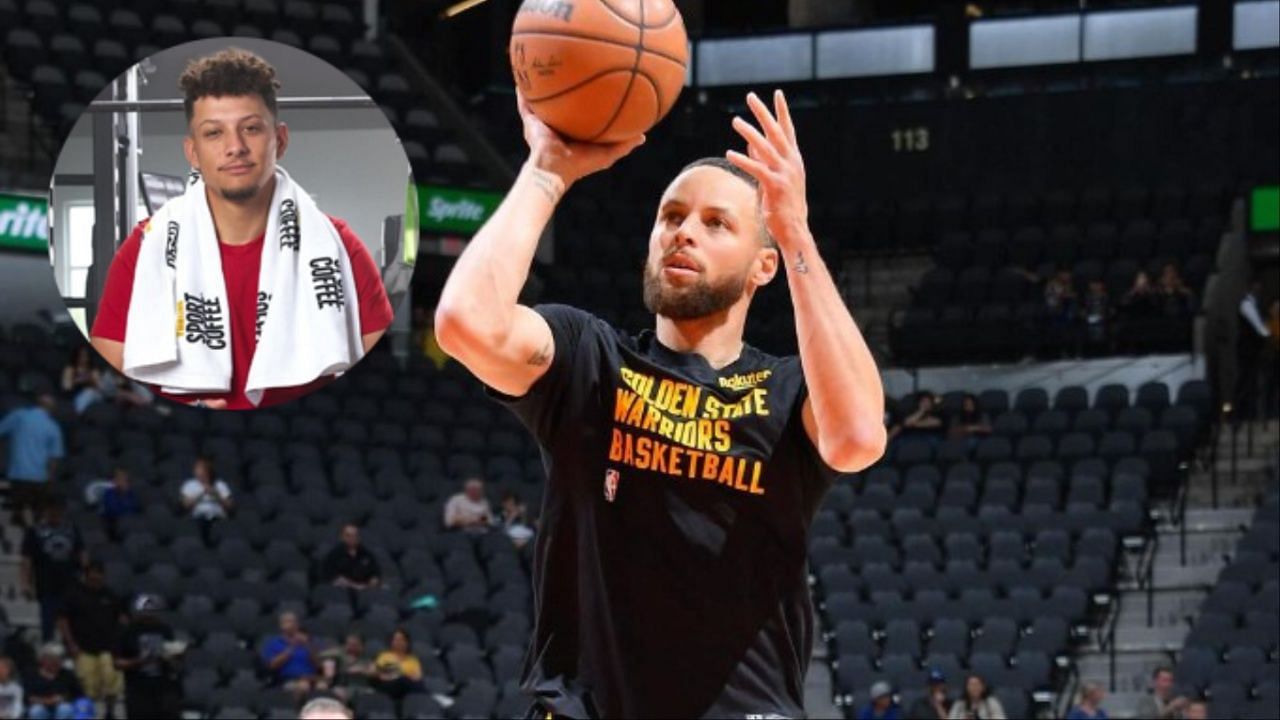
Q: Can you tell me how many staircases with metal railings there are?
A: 1